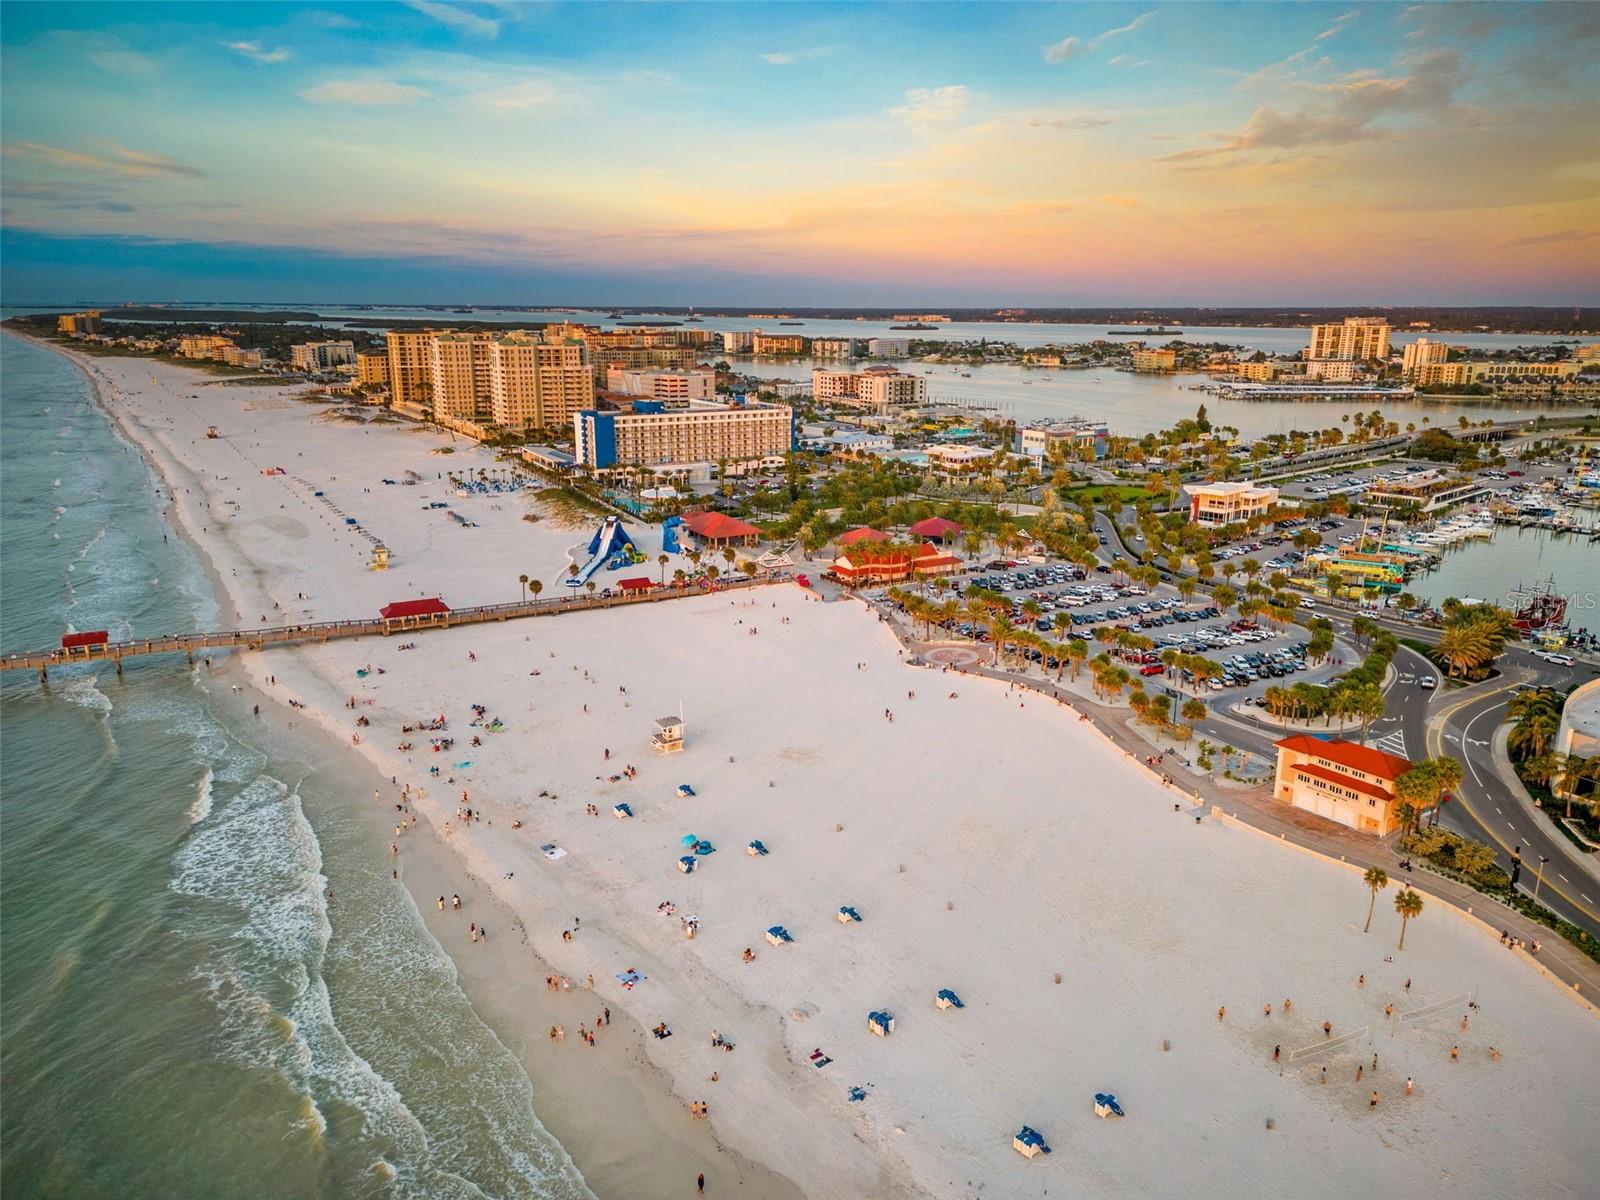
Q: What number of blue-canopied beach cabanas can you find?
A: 10